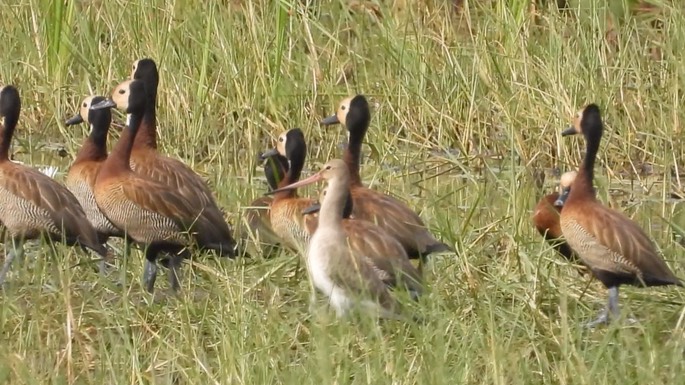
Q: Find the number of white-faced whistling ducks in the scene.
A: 10